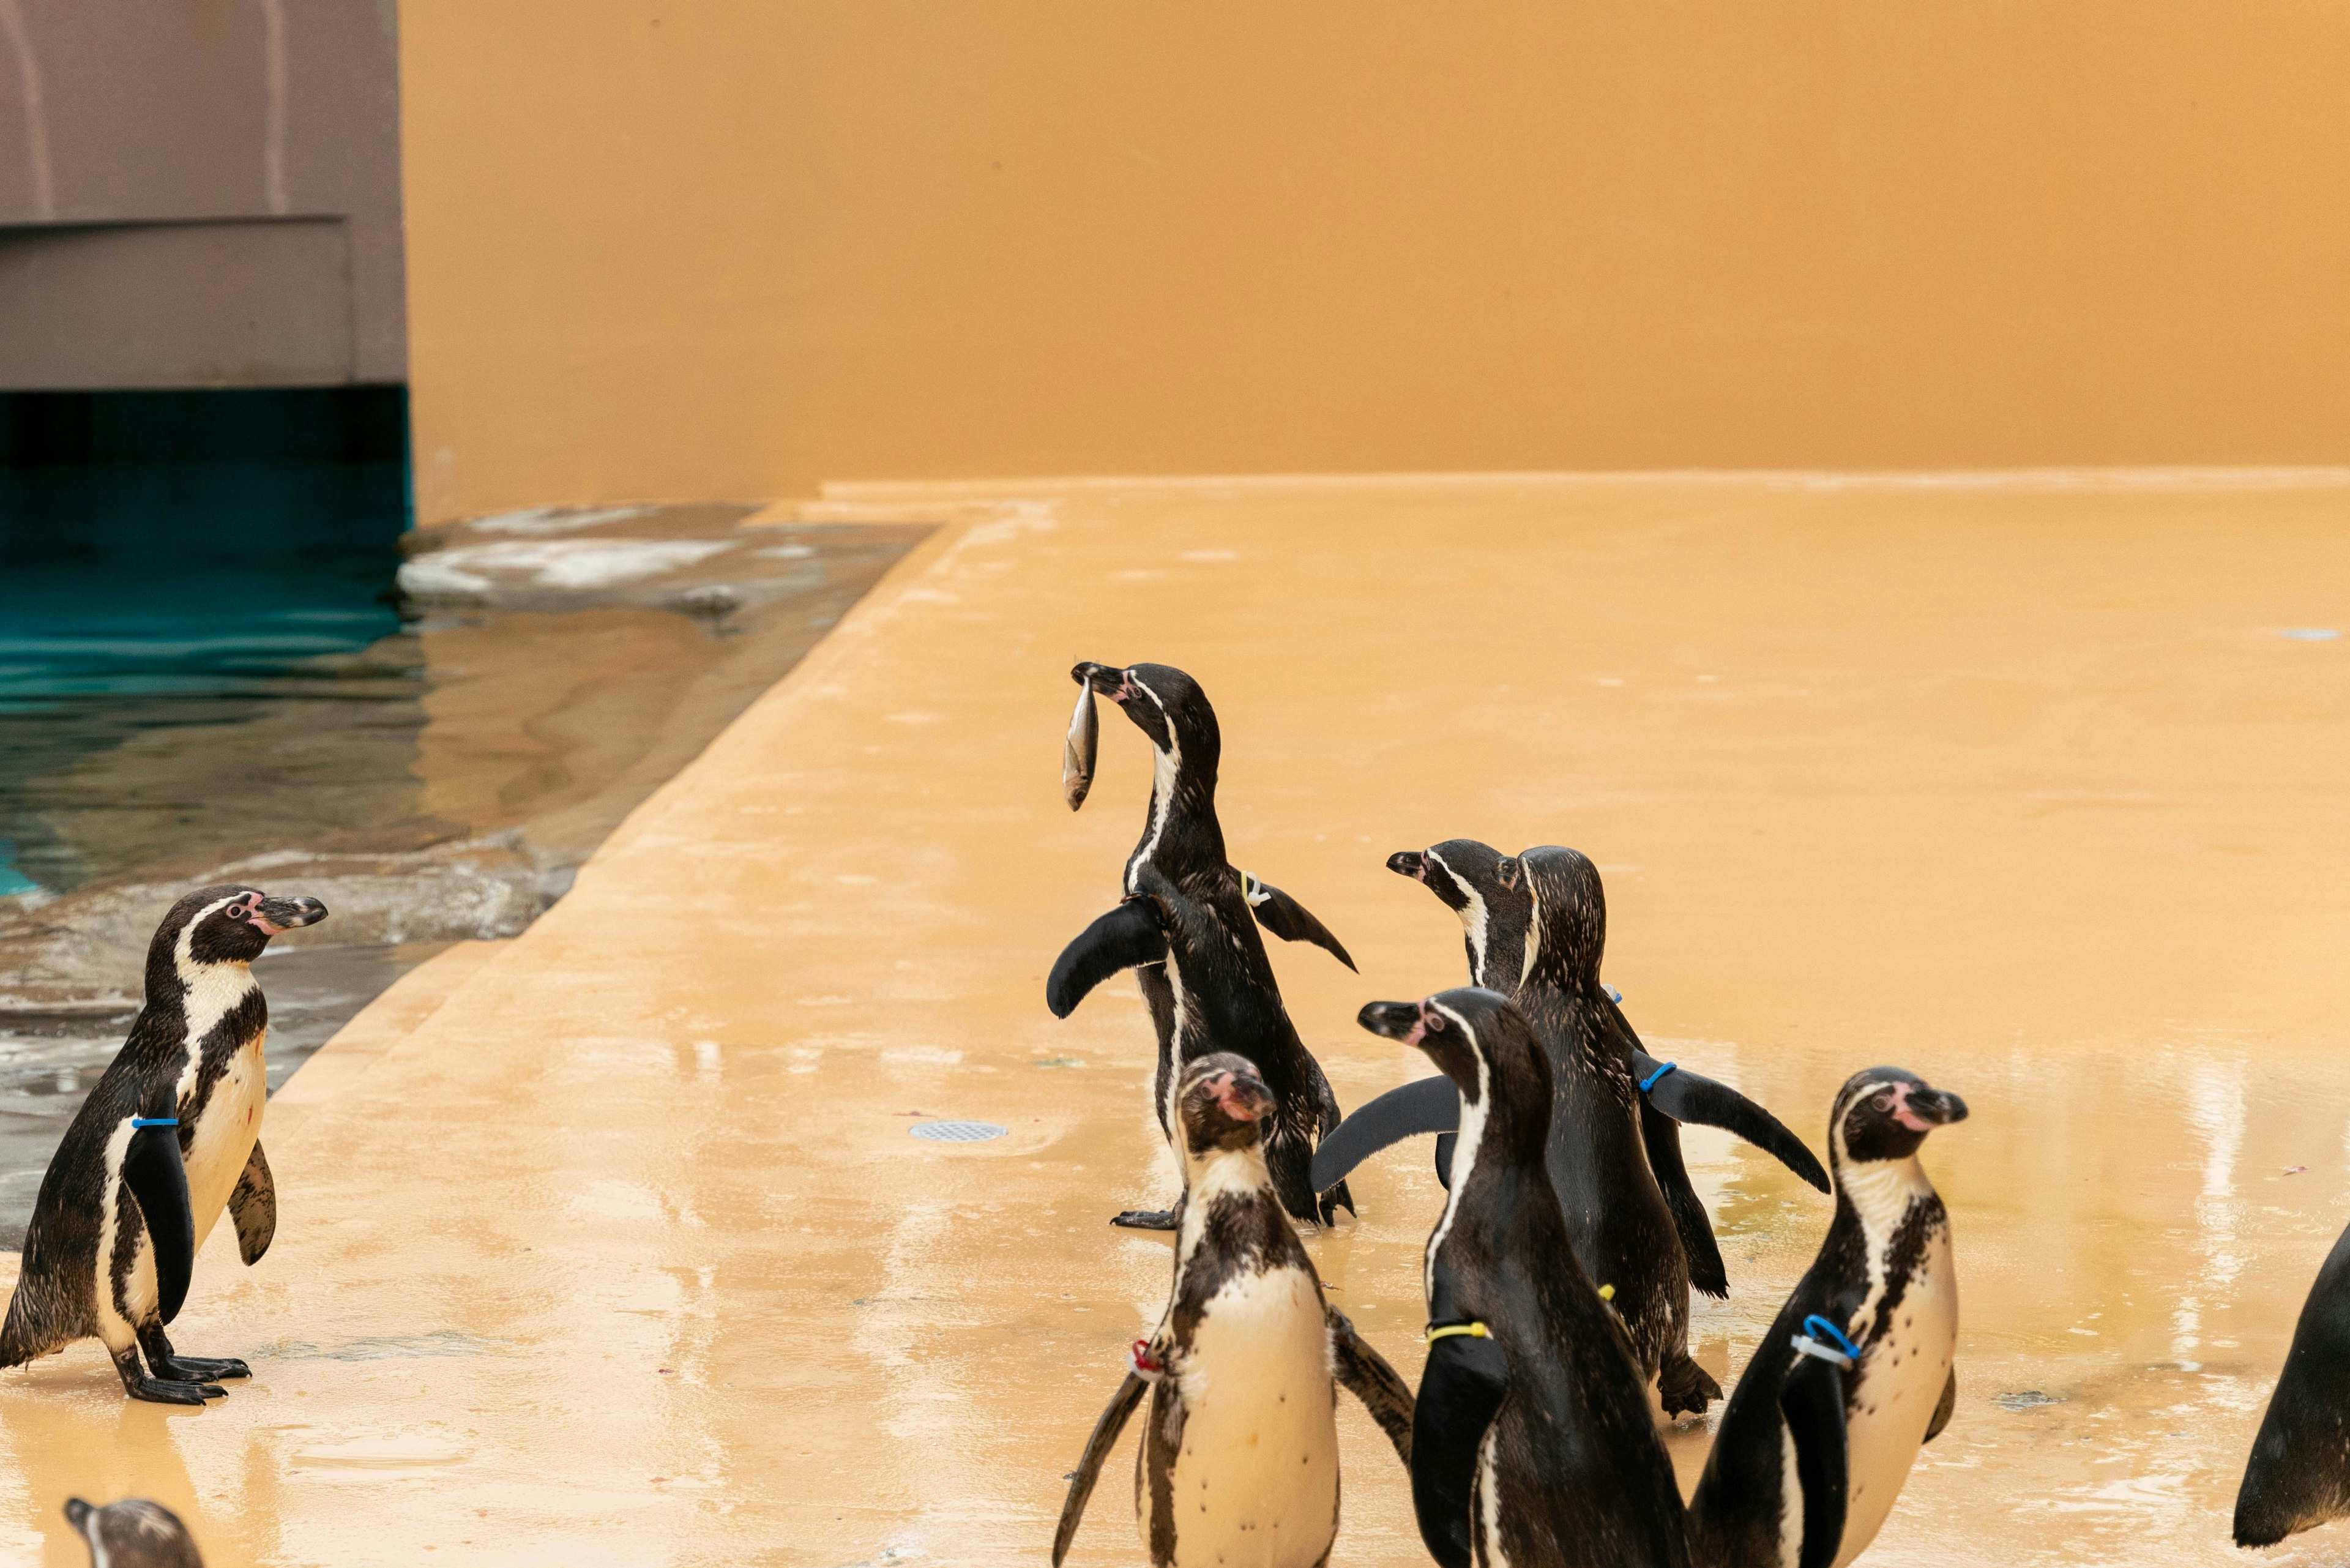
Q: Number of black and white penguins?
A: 9